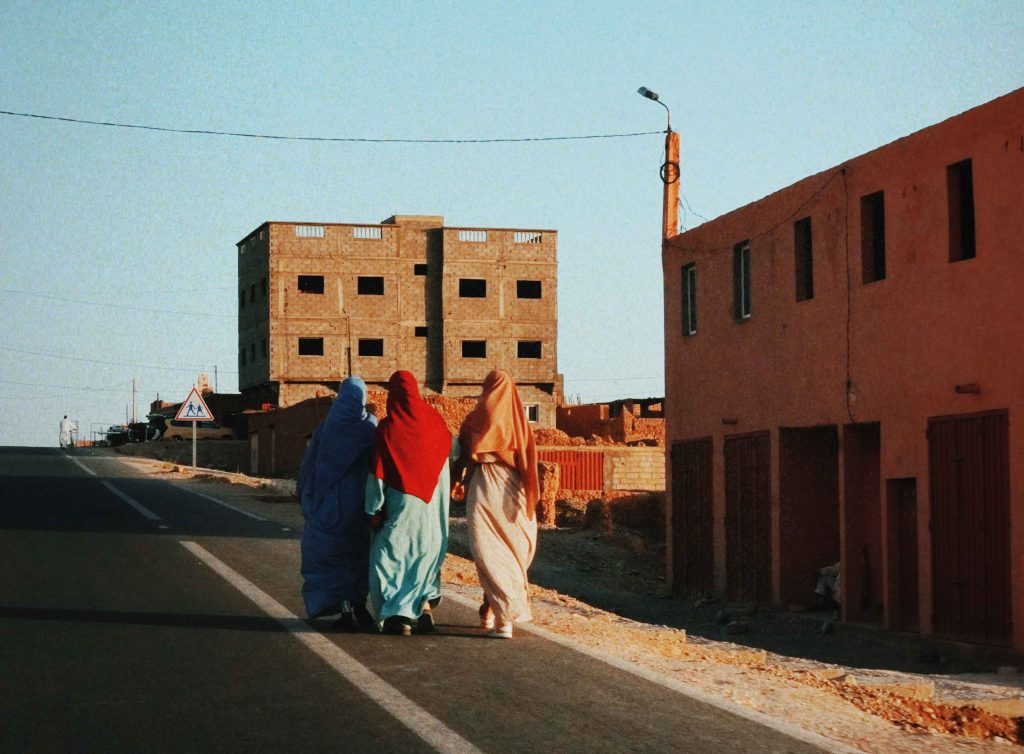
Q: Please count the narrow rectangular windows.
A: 5